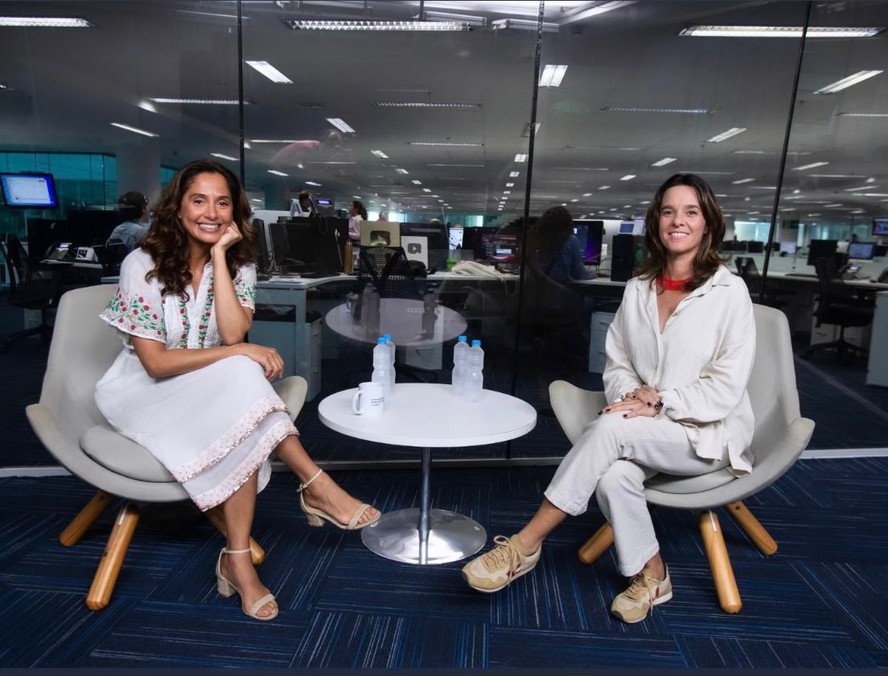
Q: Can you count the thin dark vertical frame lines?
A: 3